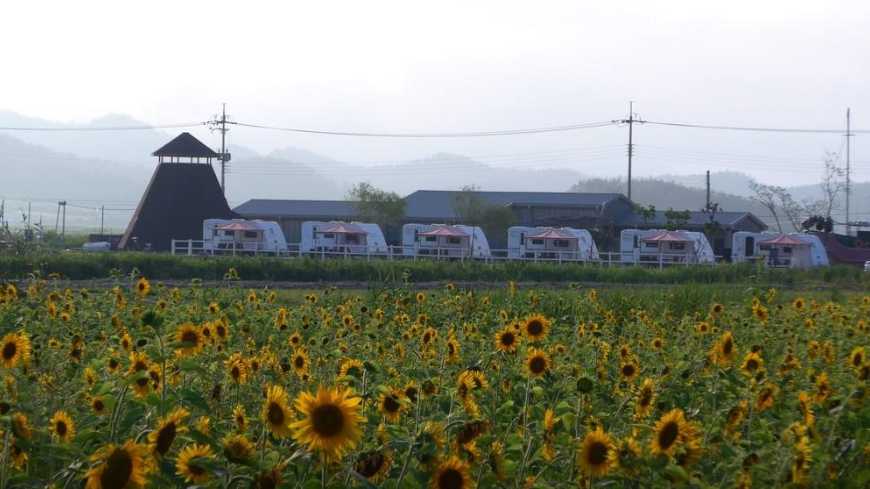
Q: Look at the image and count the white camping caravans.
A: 6